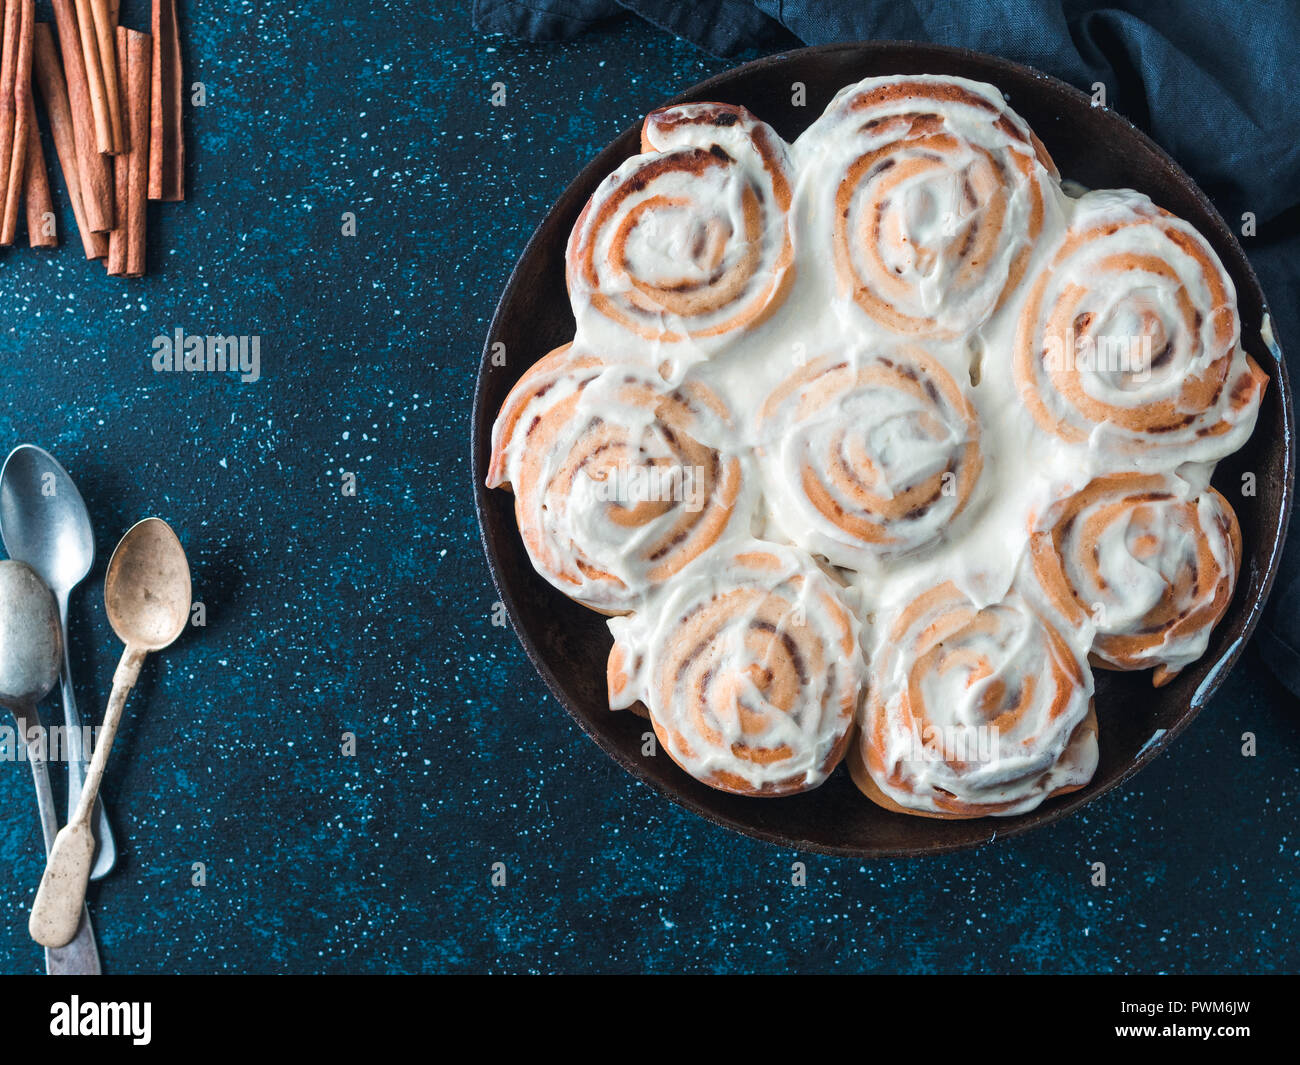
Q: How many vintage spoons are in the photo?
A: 3